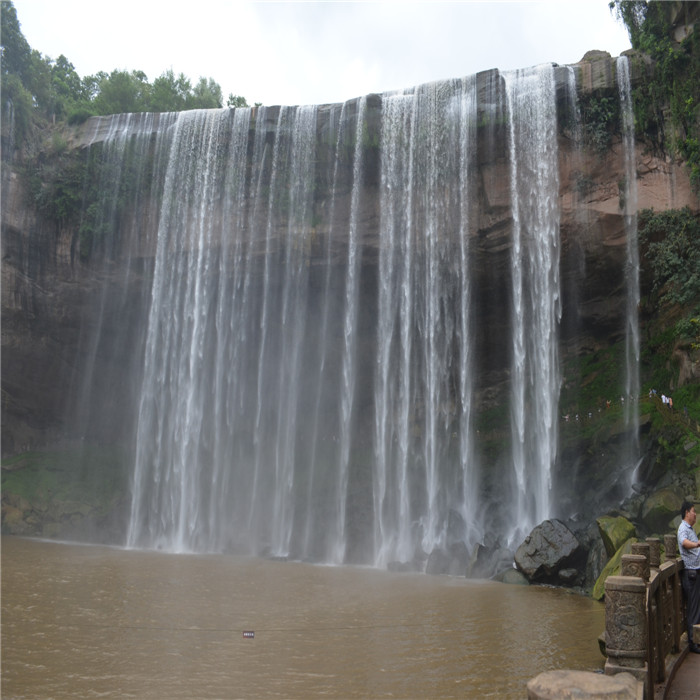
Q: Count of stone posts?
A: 5